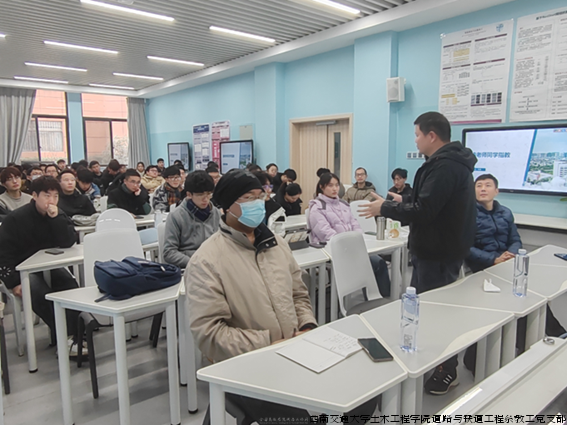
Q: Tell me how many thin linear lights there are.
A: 10